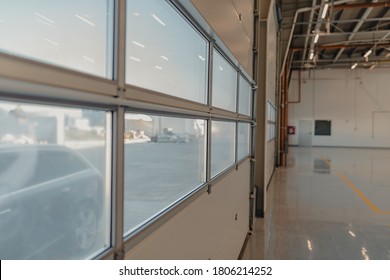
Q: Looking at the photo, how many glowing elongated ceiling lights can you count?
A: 5